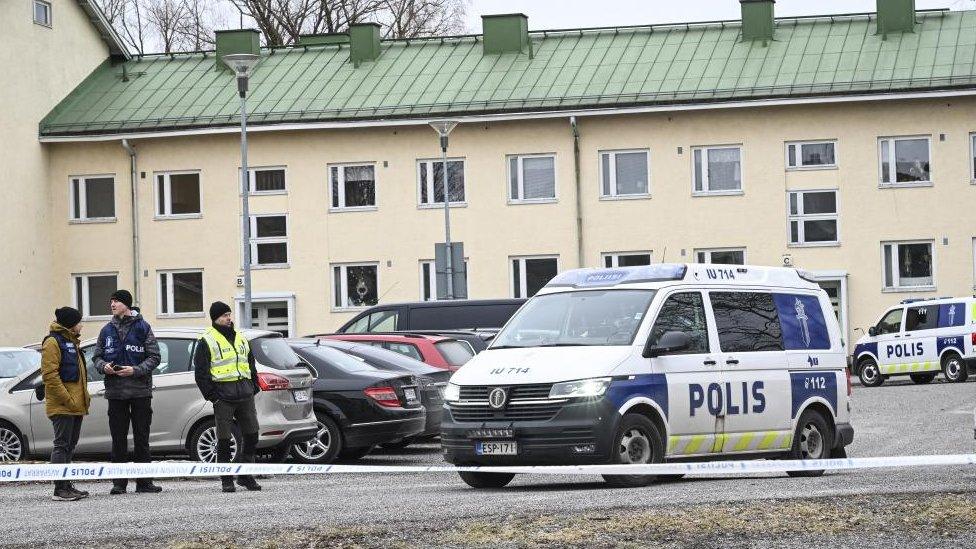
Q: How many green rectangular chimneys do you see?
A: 5